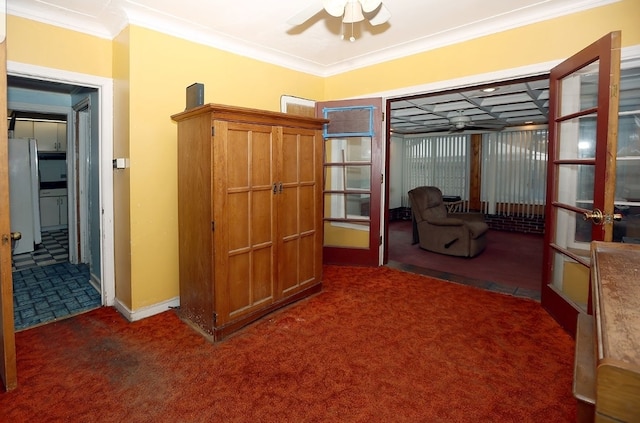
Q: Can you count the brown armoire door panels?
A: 12